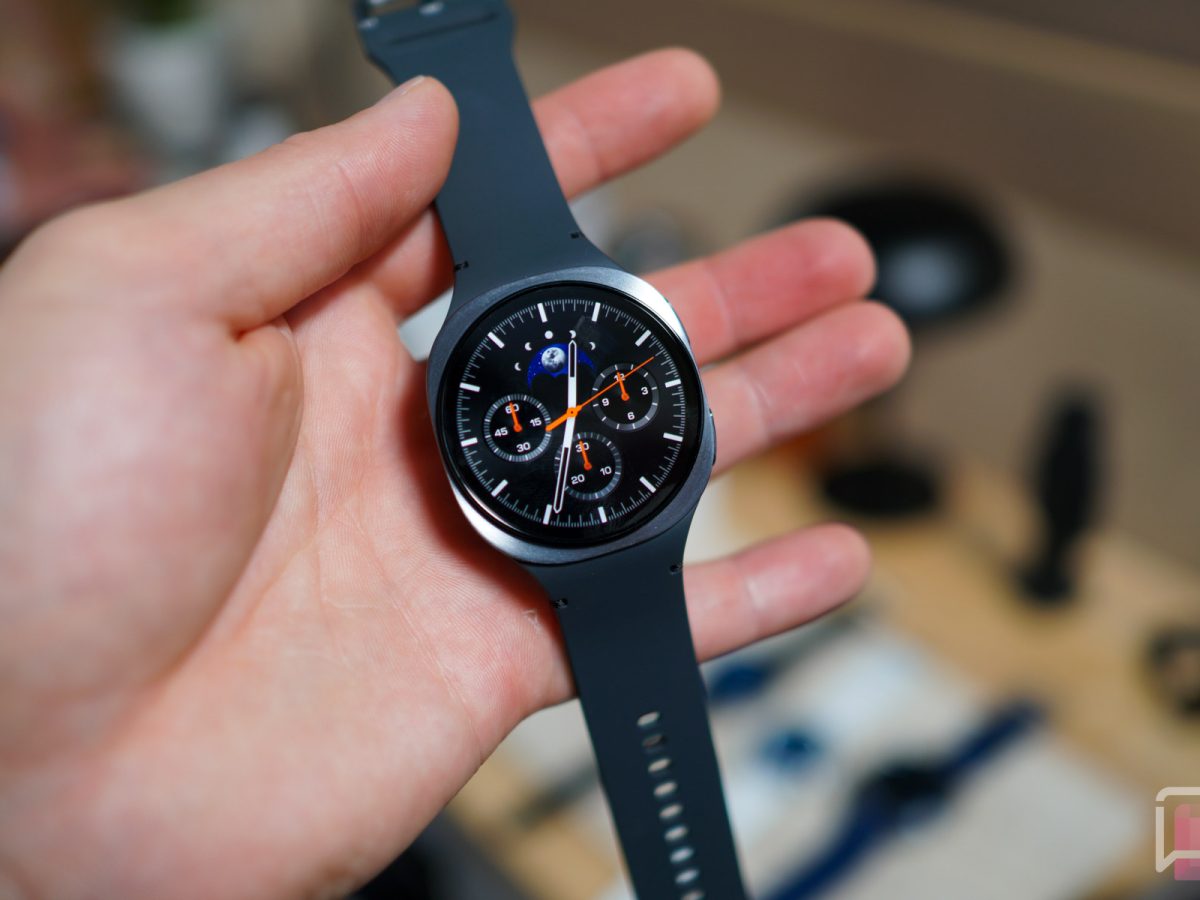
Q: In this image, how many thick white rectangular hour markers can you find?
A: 12